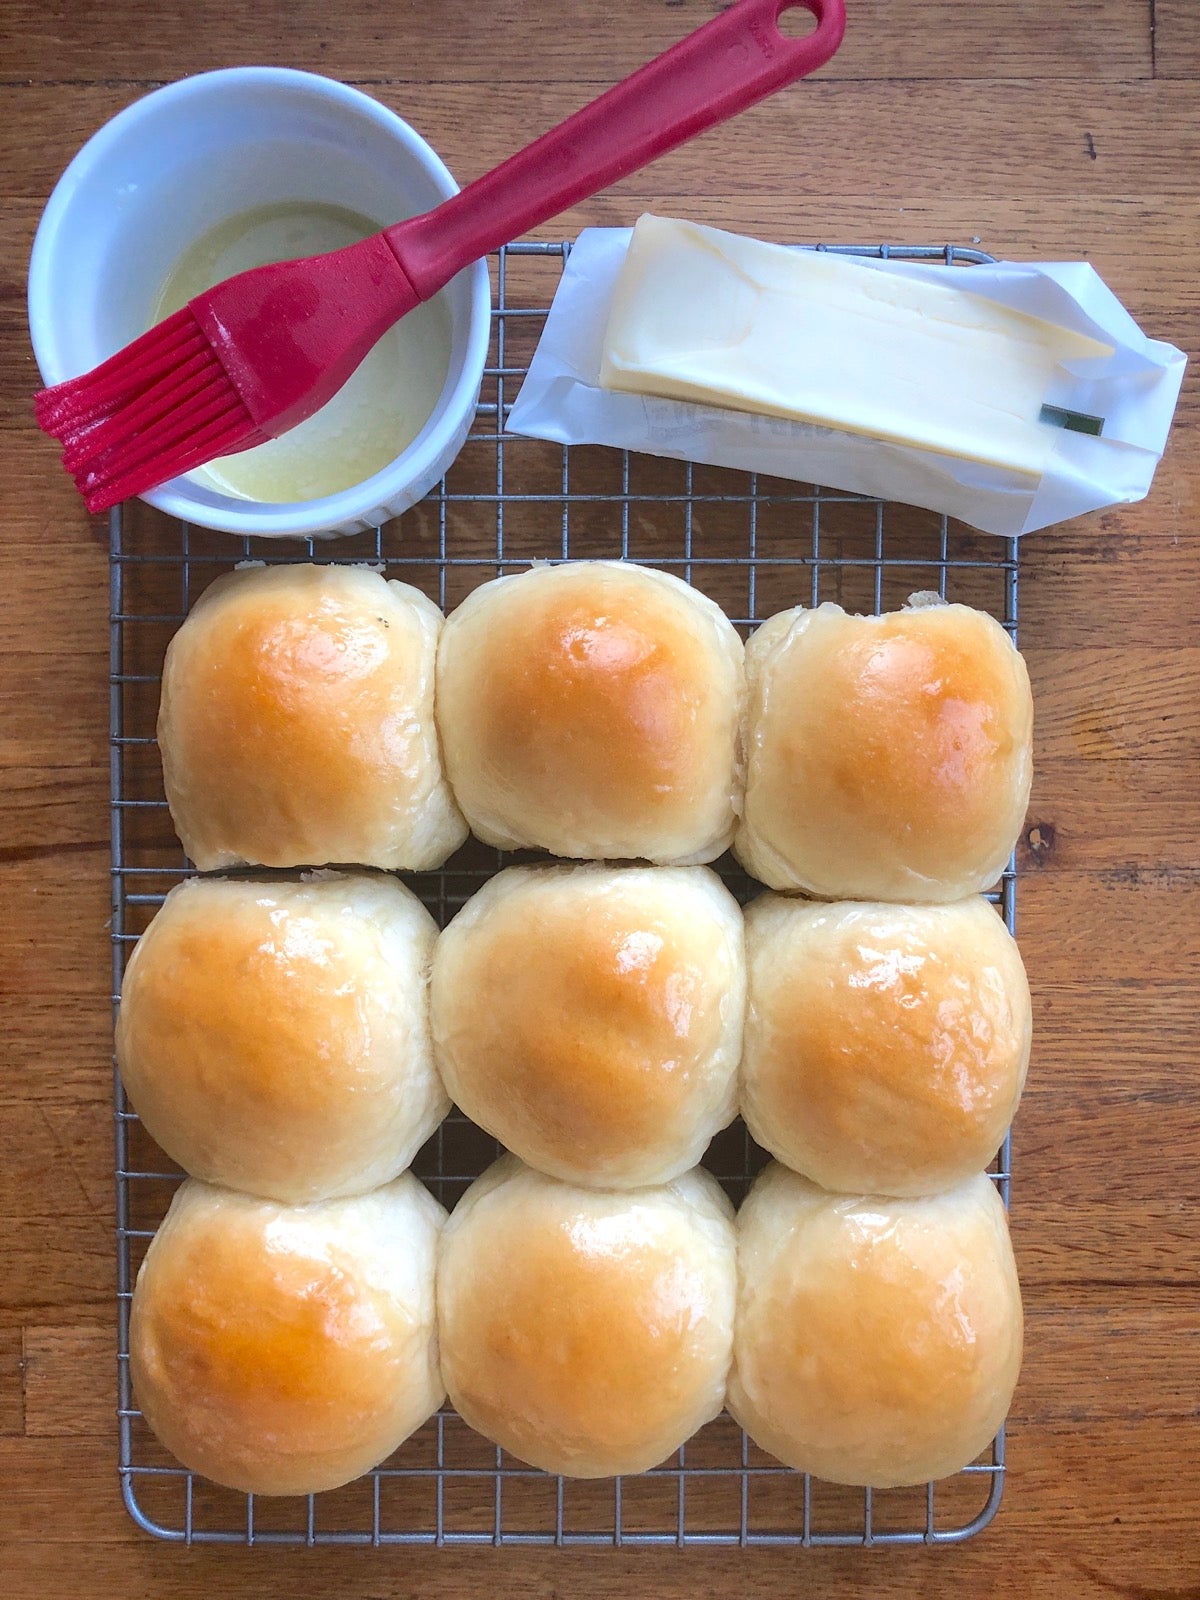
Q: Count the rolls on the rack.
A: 9